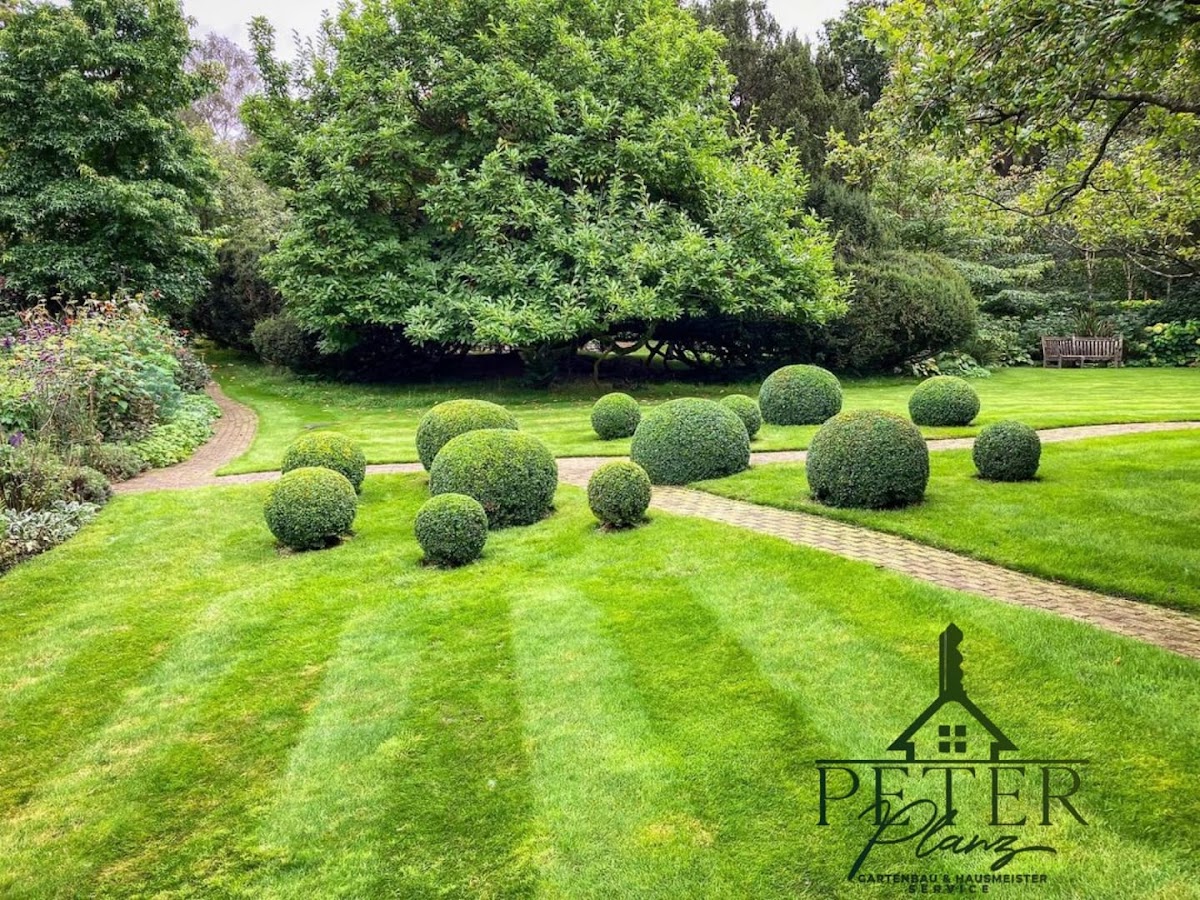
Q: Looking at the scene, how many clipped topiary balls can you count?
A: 13